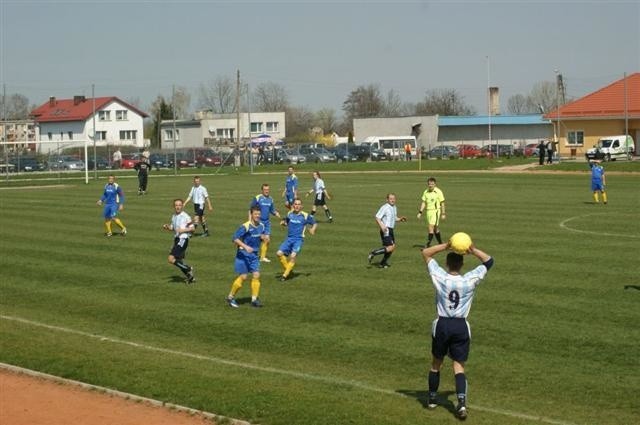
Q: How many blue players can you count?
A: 6